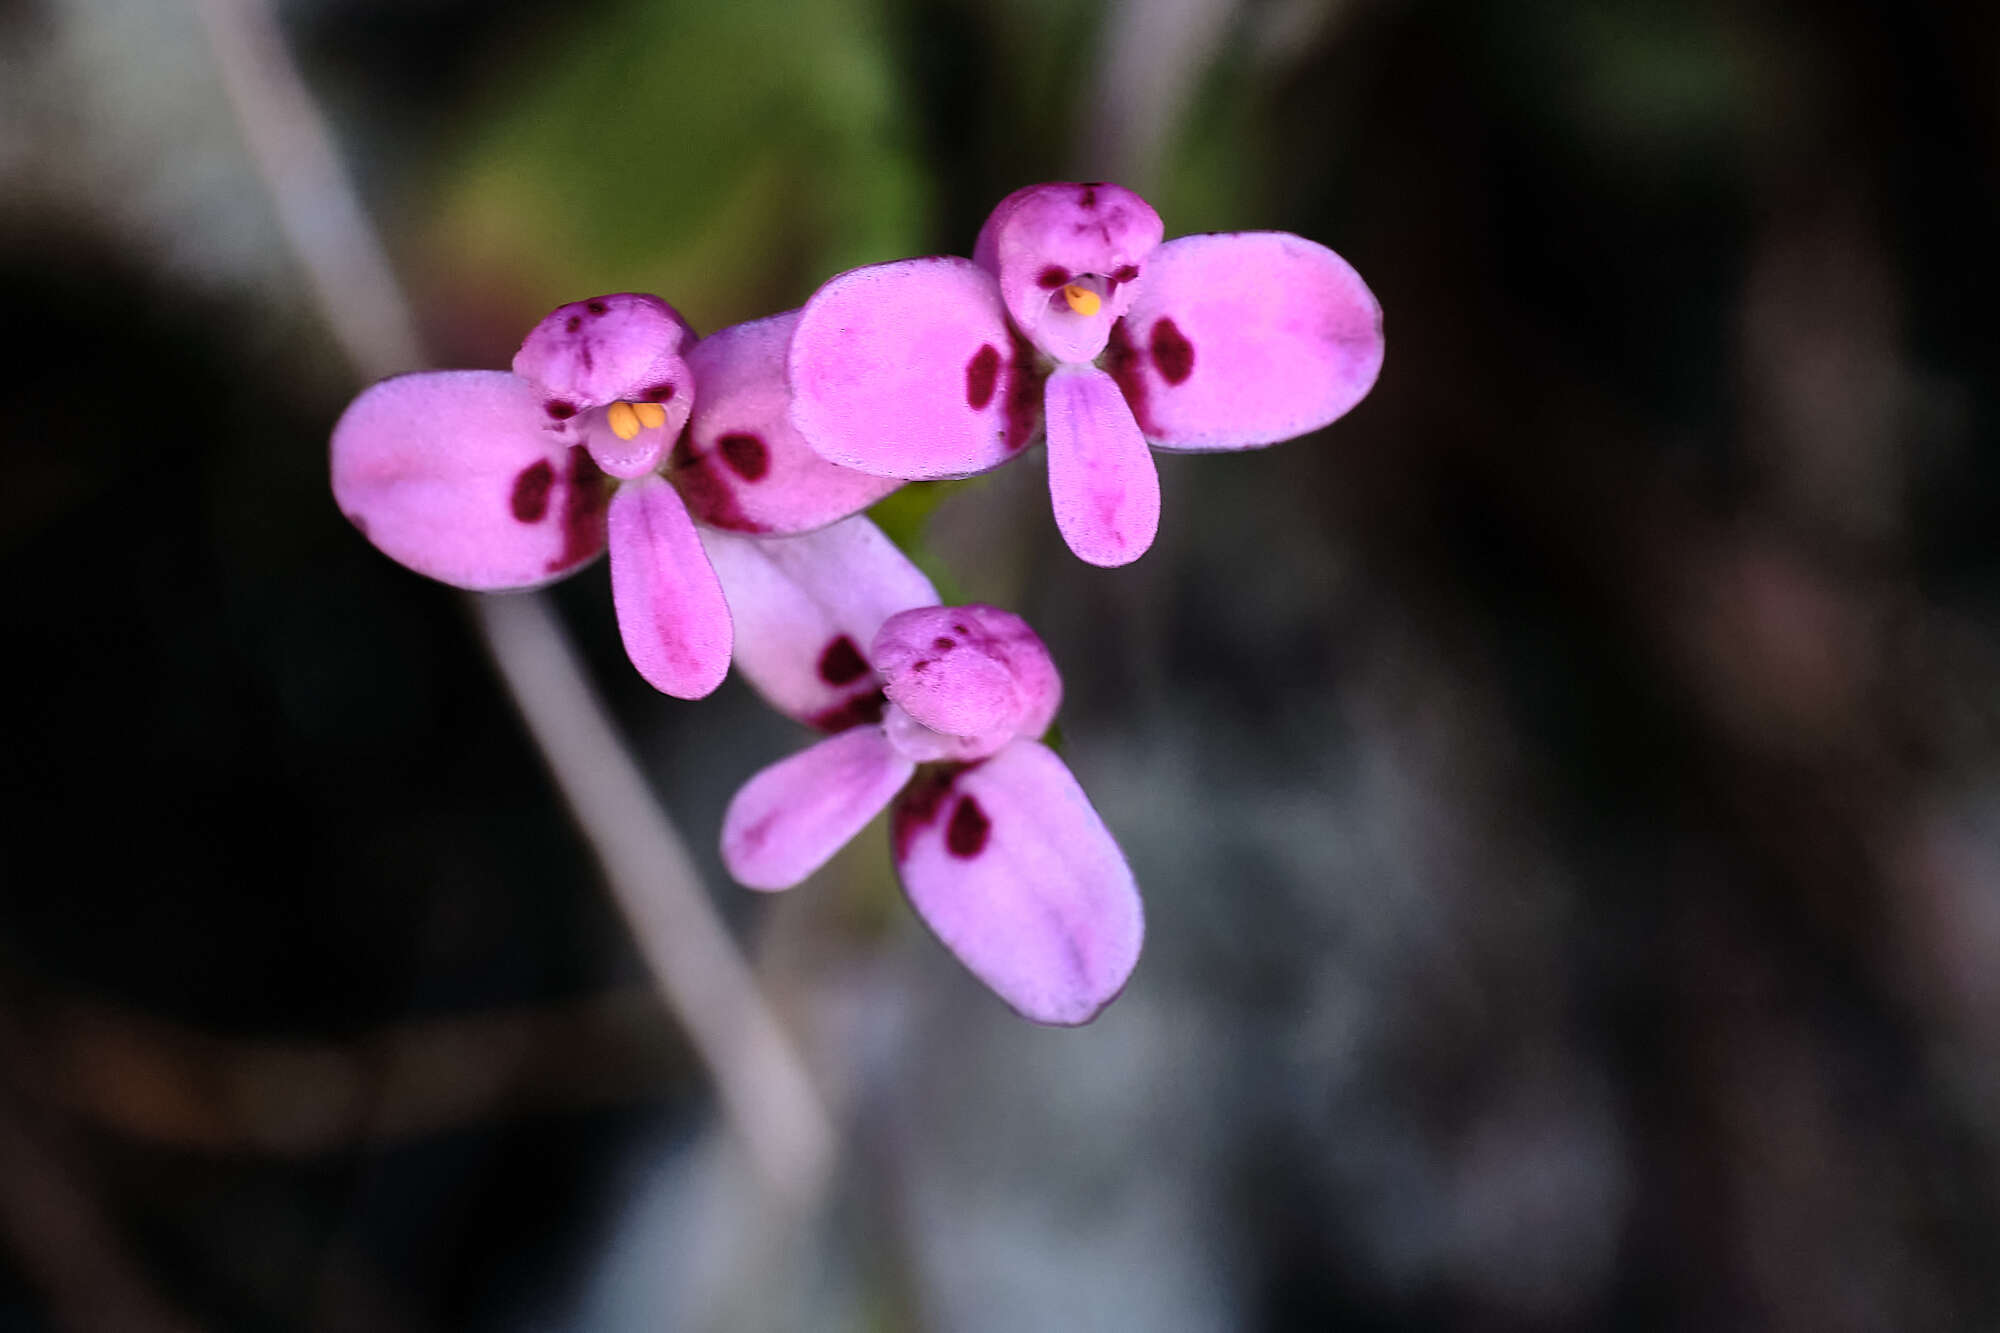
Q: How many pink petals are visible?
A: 9